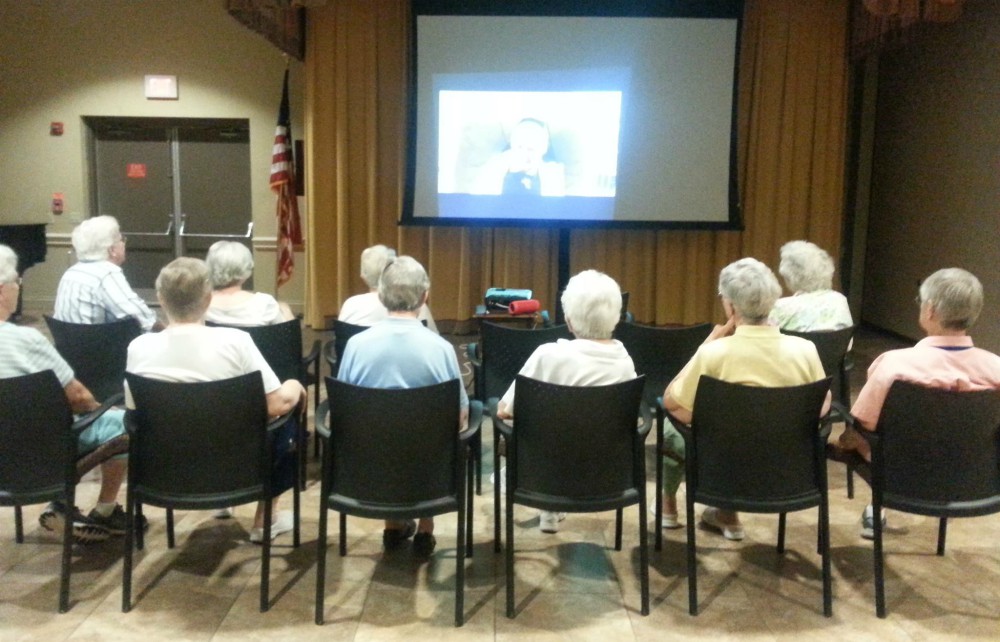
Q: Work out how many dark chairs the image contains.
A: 12